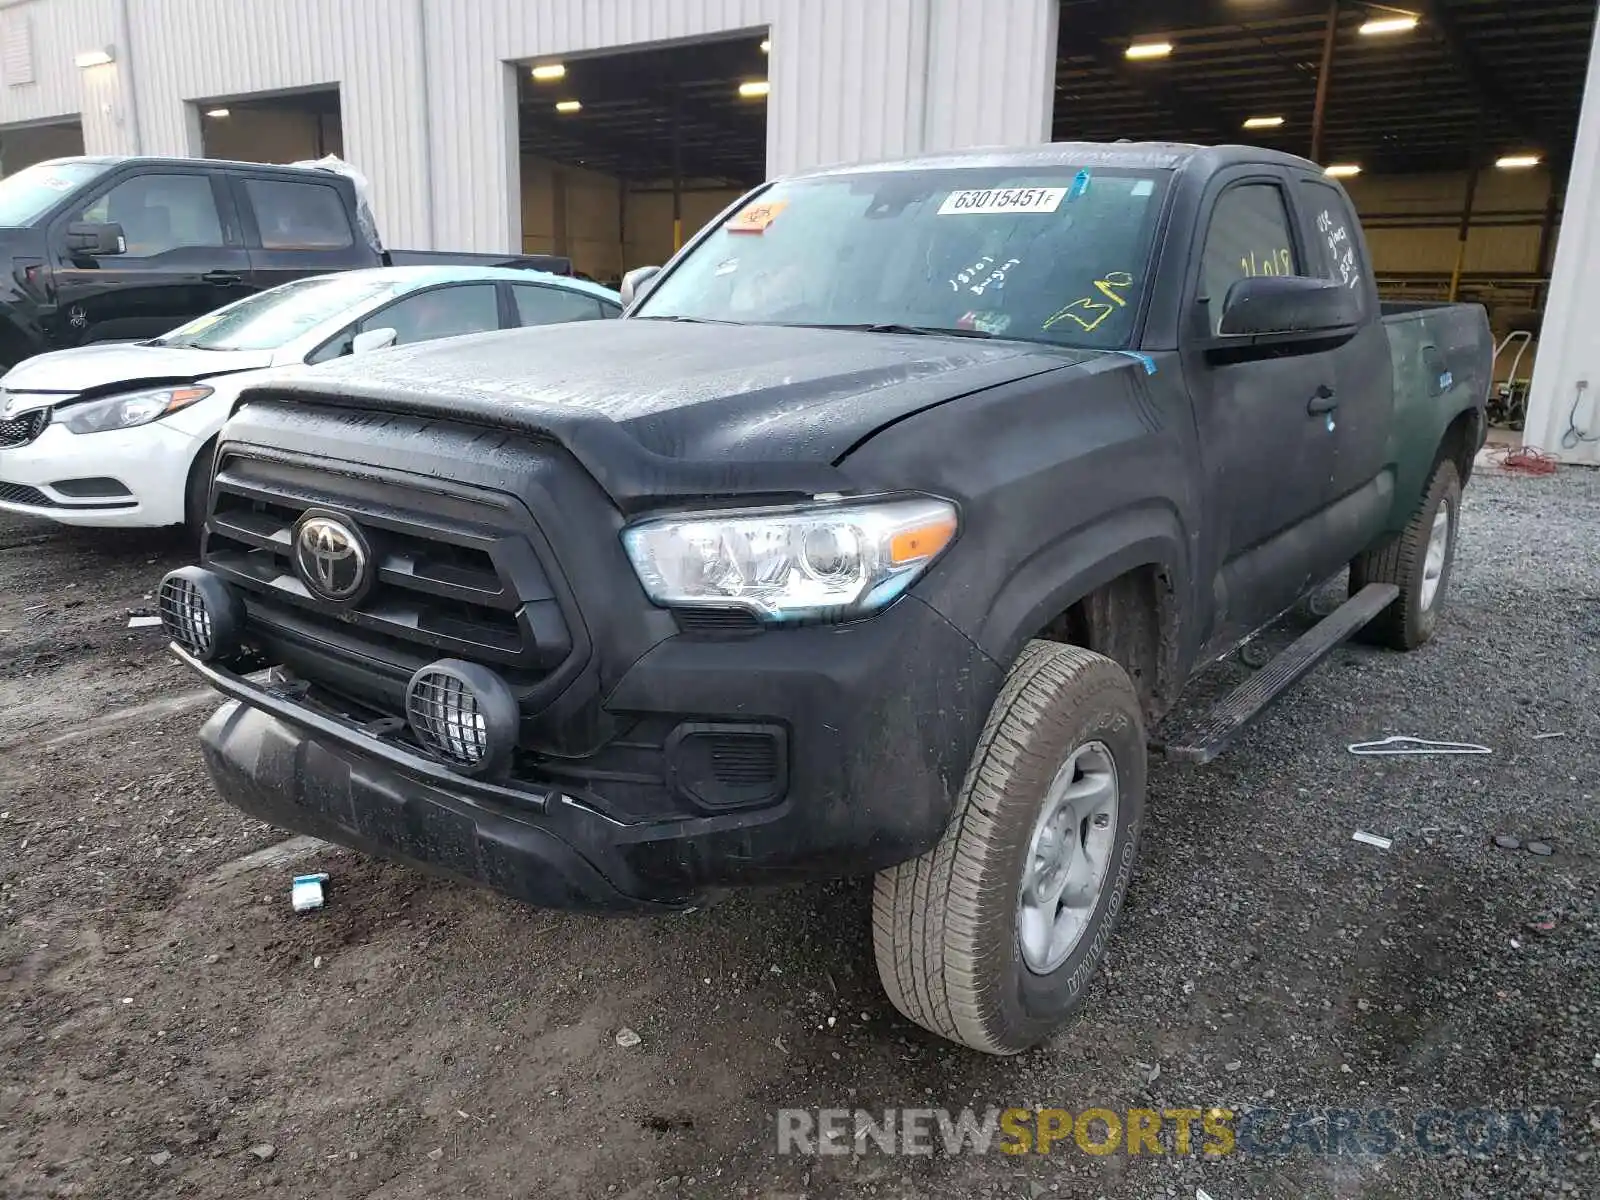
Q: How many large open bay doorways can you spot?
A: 4